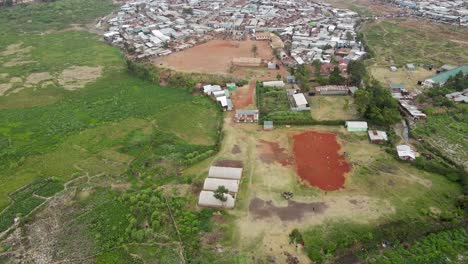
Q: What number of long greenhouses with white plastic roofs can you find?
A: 3